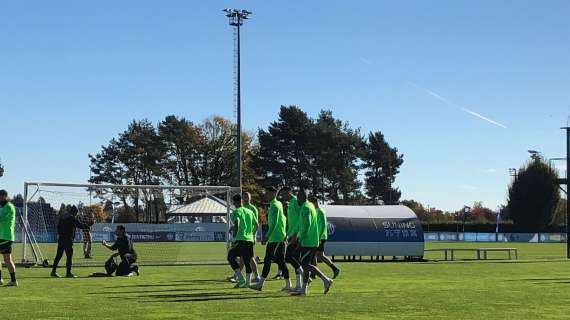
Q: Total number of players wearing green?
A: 7